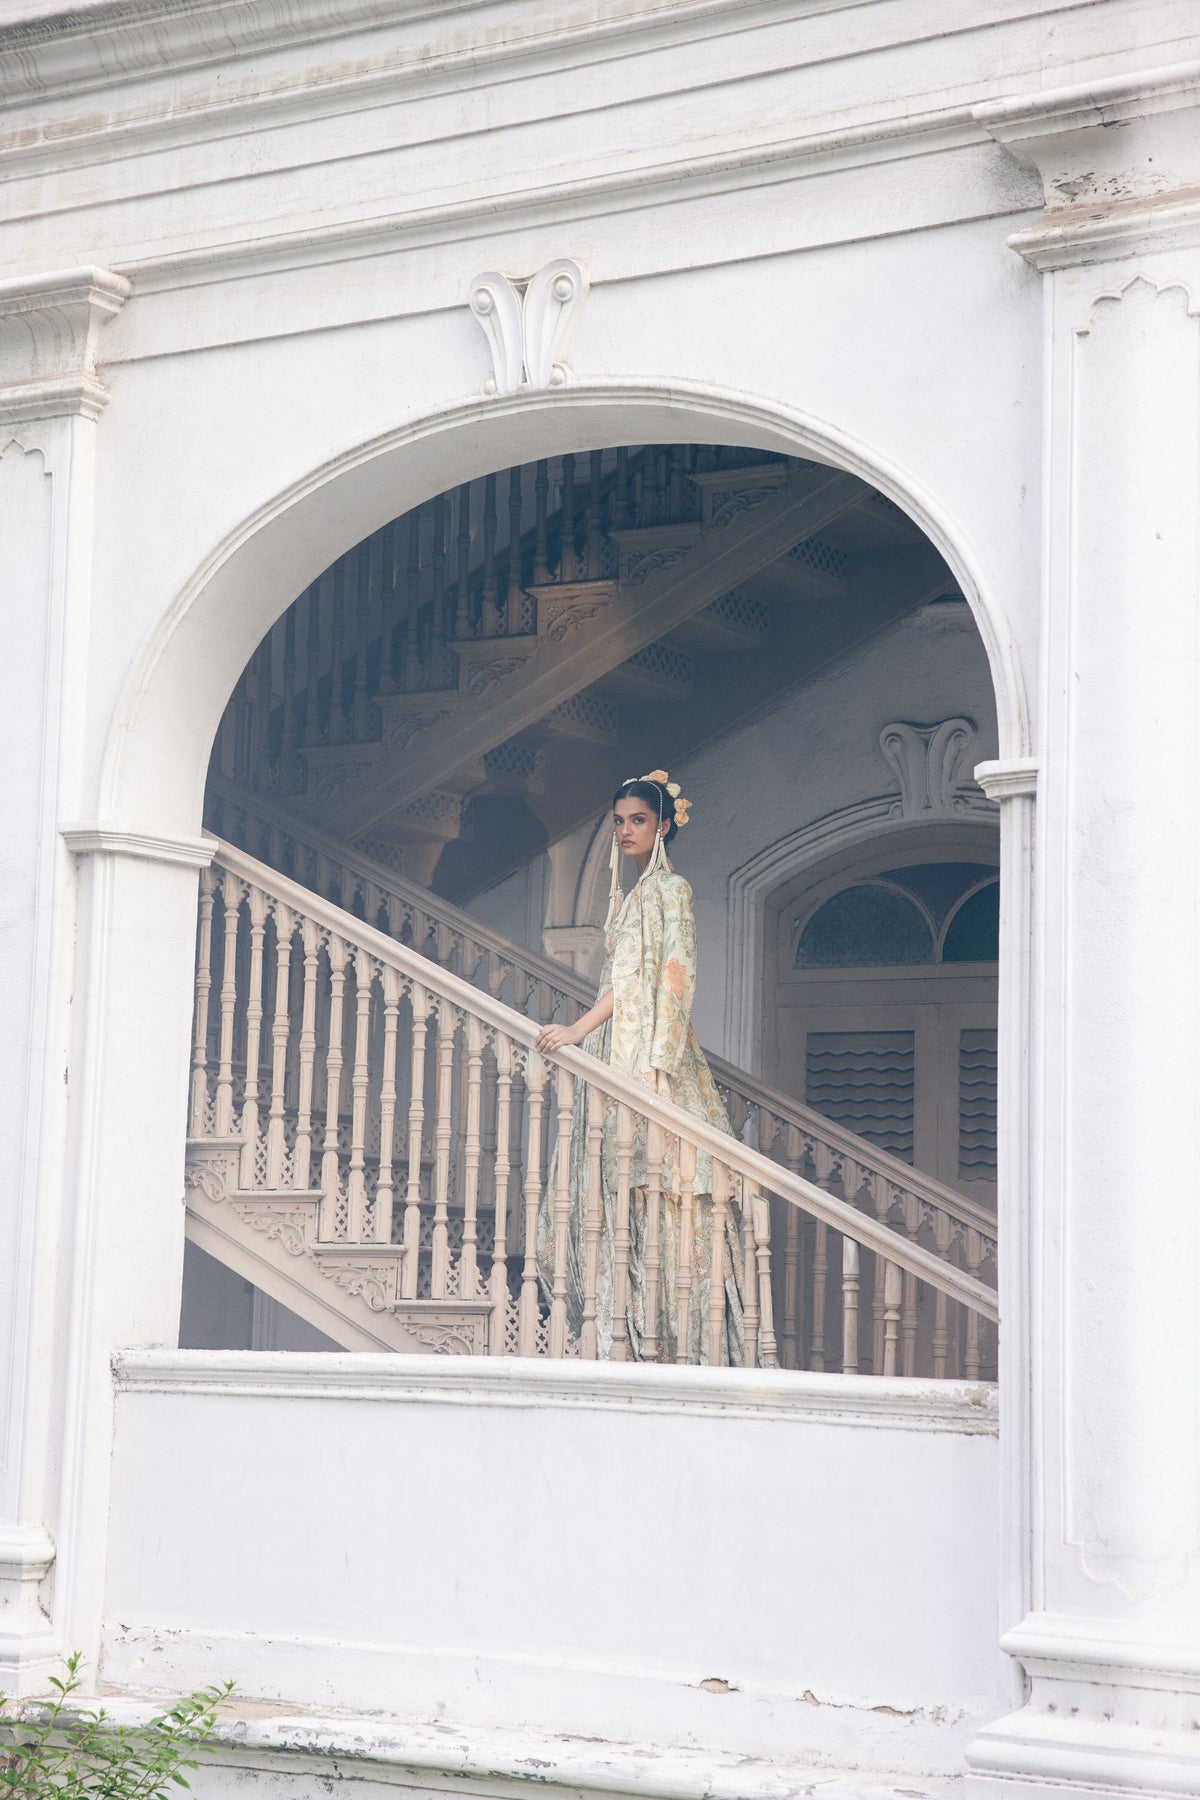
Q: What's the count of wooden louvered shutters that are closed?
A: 2